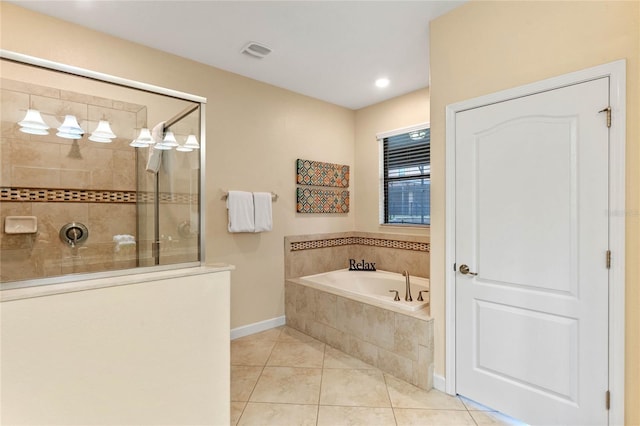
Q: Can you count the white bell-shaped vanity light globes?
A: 6